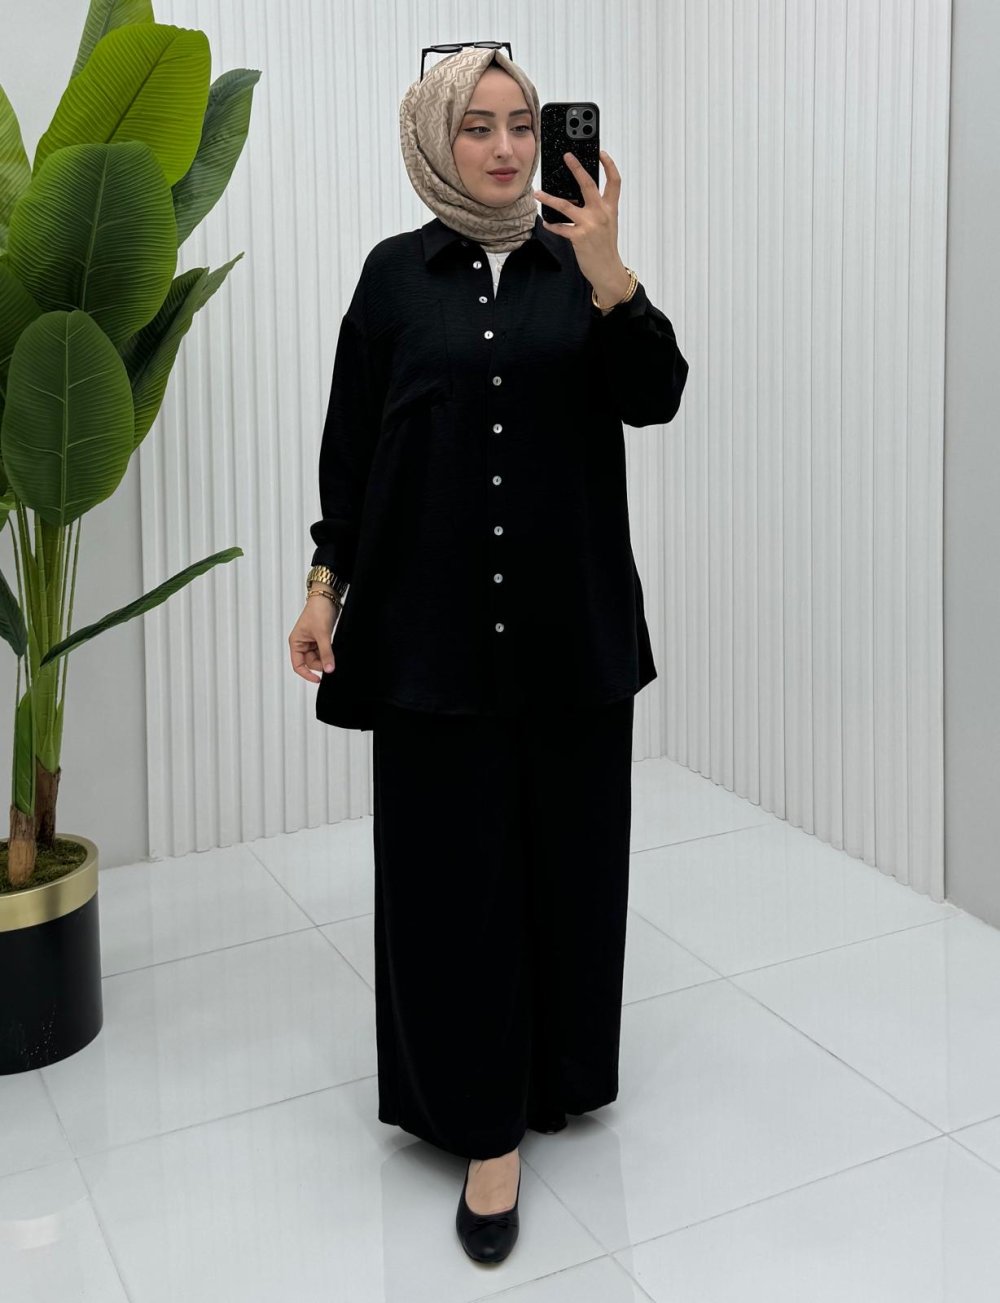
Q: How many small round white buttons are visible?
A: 9